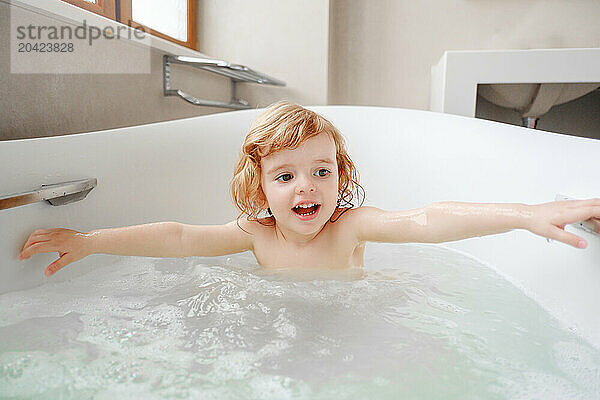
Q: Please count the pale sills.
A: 1